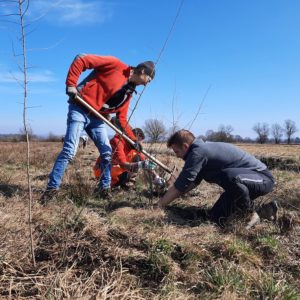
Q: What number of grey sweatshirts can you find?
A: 1